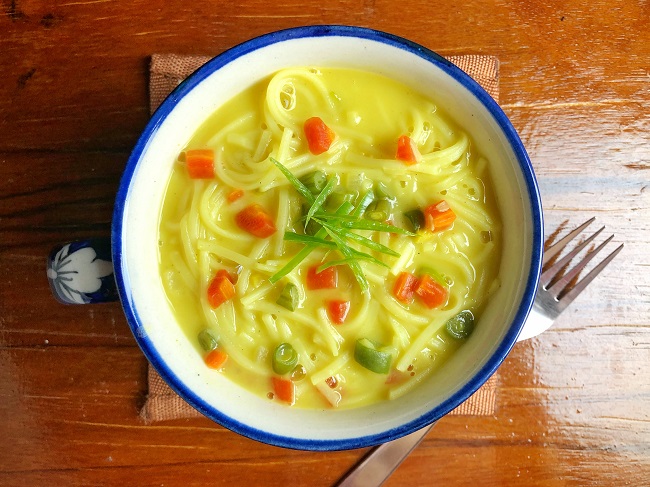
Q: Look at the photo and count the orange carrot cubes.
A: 13